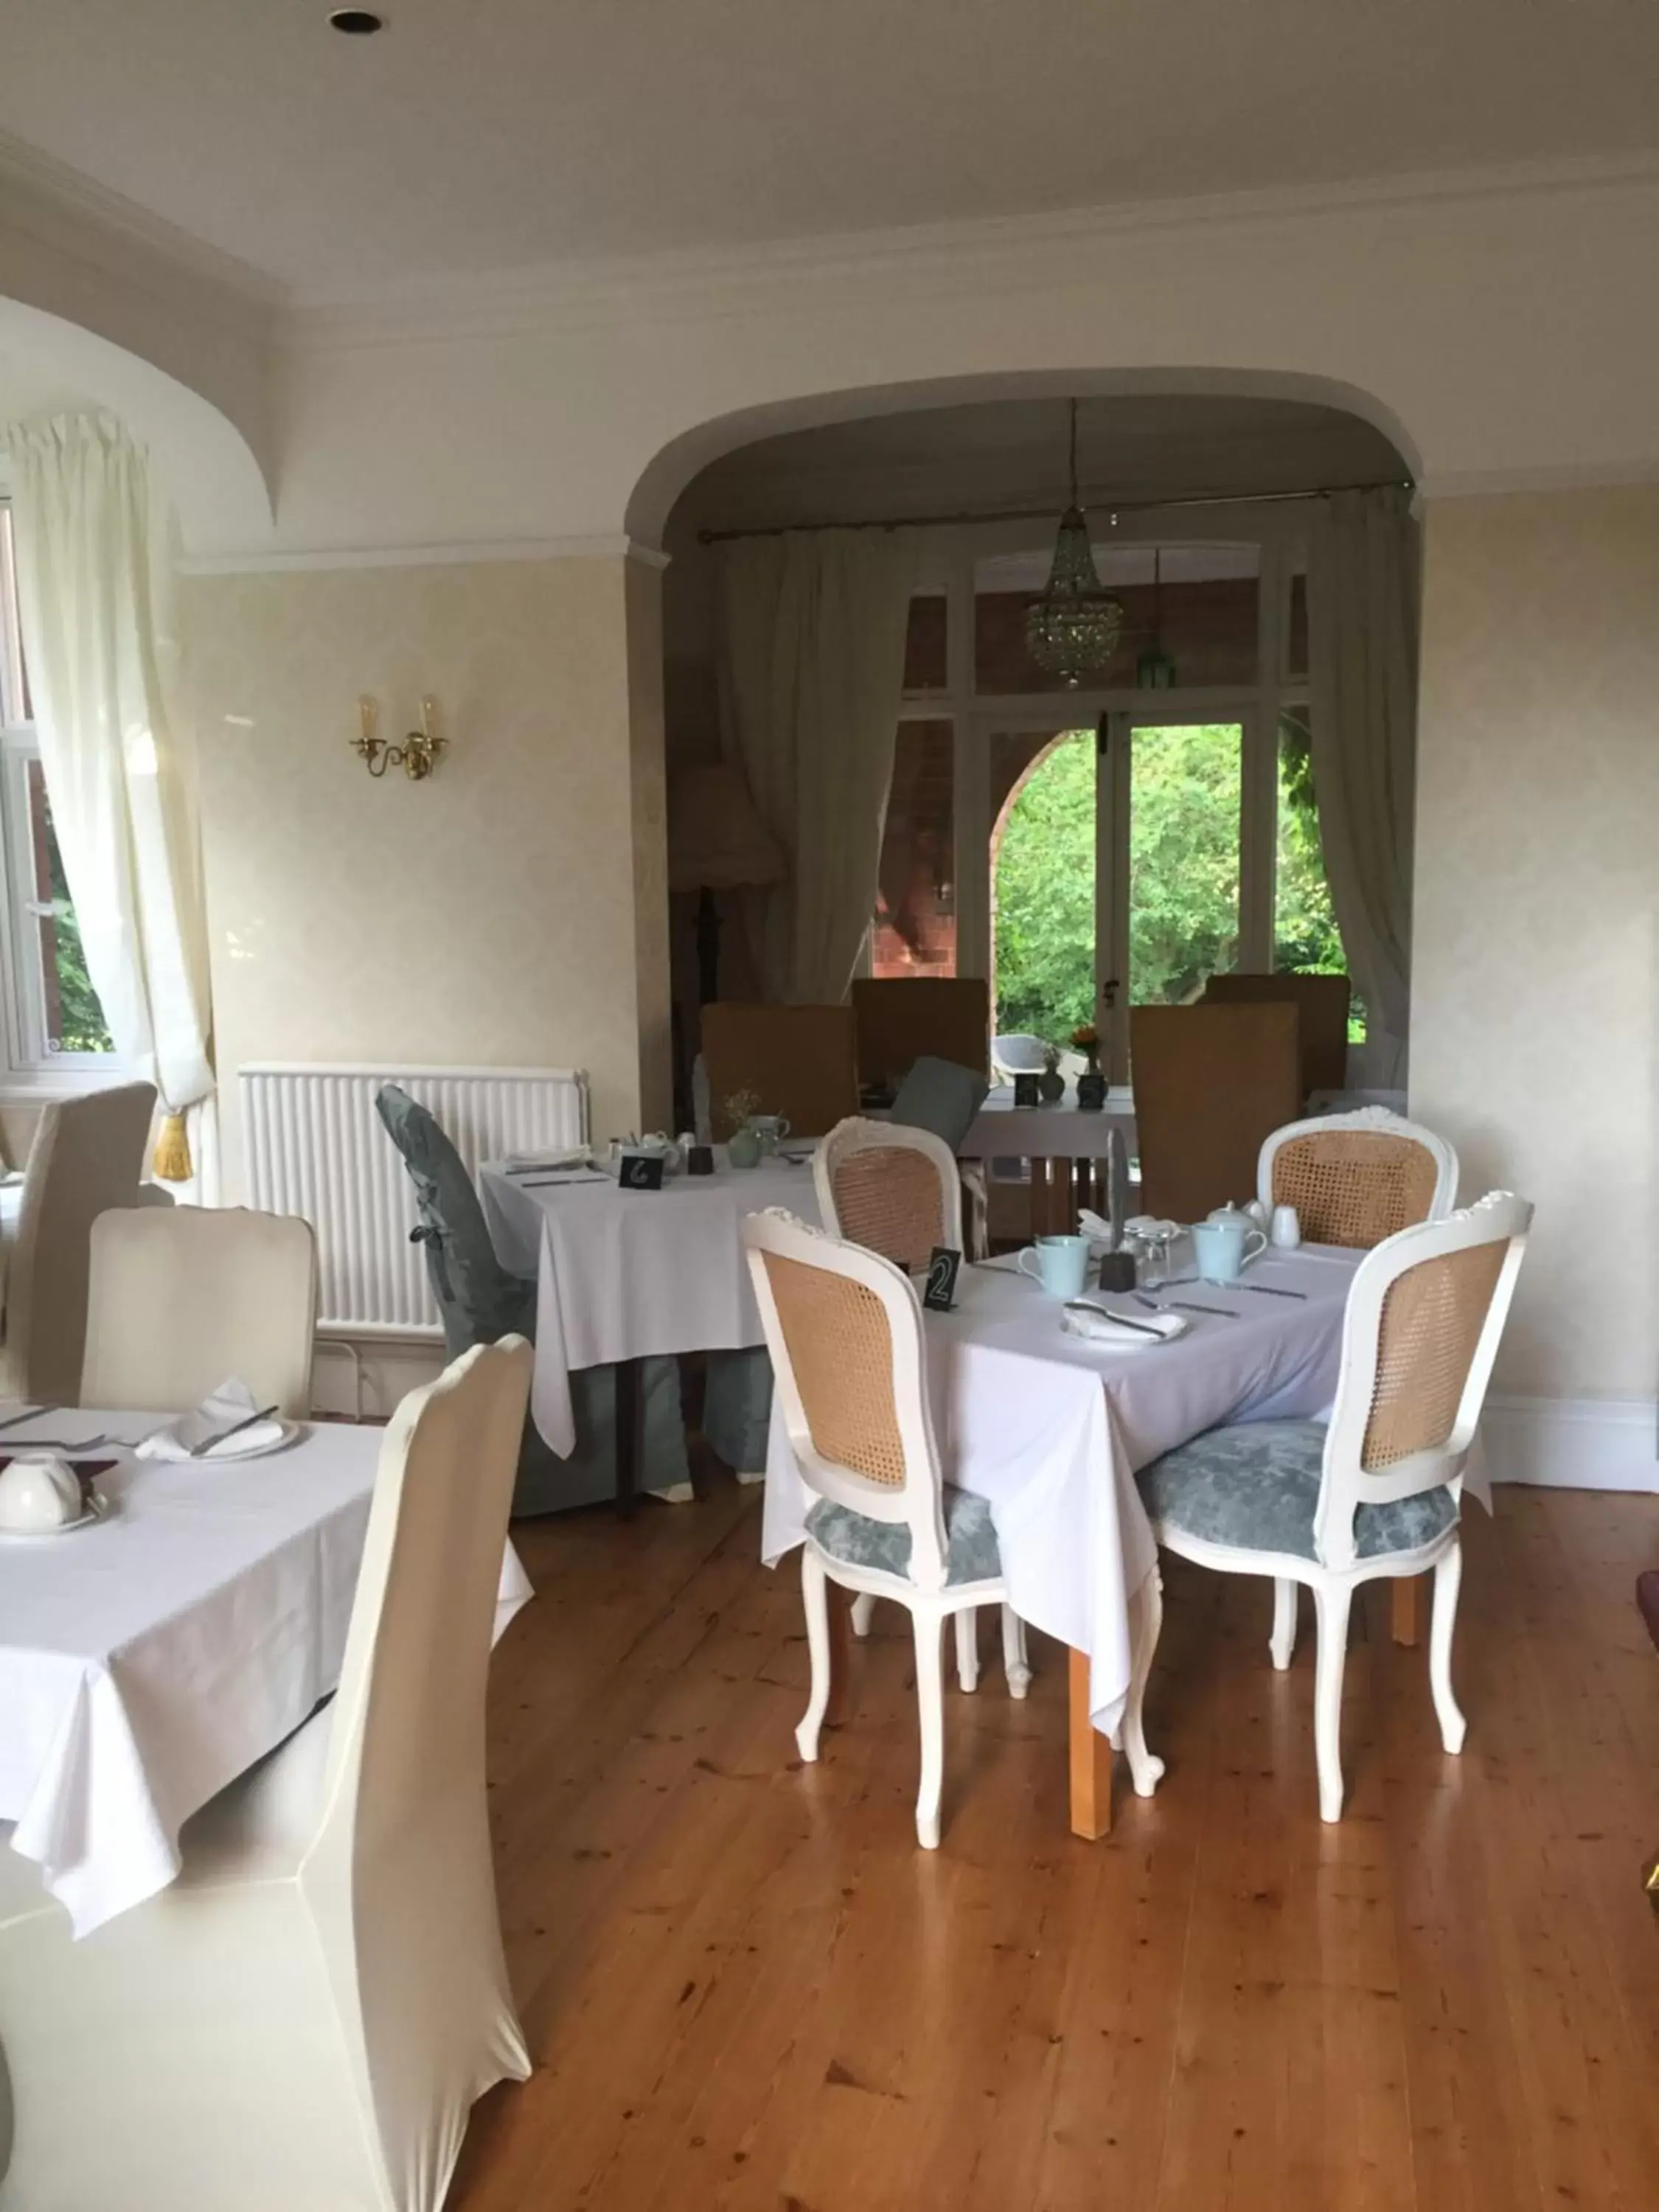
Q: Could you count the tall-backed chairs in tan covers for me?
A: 4